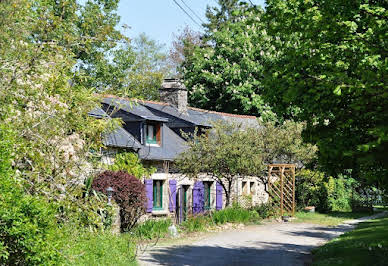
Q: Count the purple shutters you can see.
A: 4